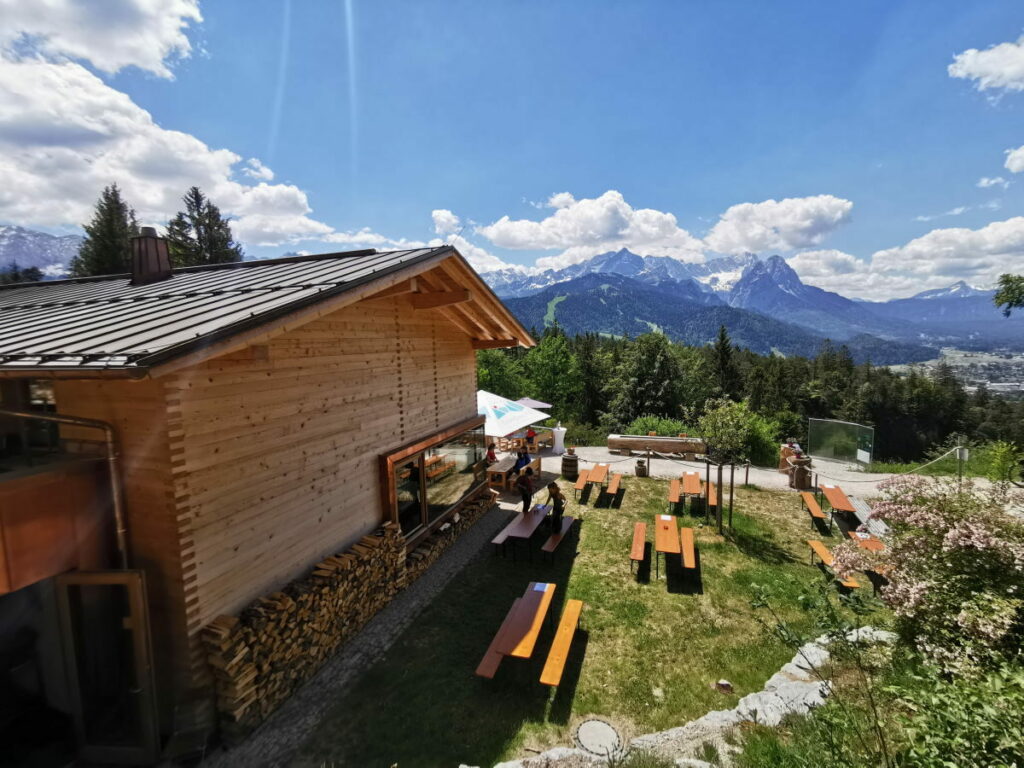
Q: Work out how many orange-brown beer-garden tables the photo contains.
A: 7